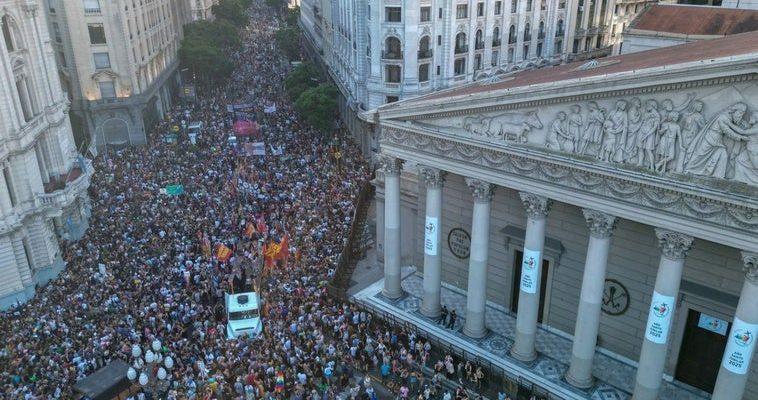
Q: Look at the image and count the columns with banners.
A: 4